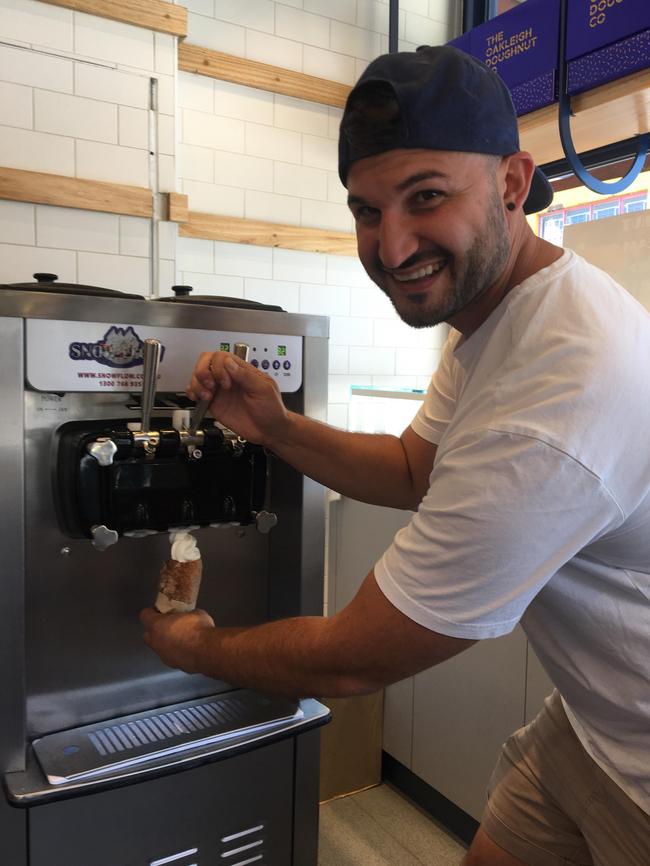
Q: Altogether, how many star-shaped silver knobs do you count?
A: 3